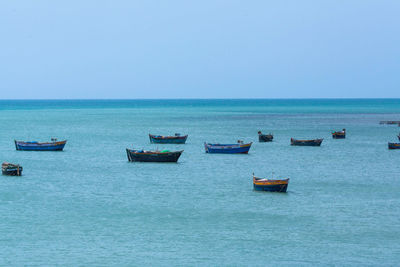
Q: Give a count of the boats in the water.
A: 10